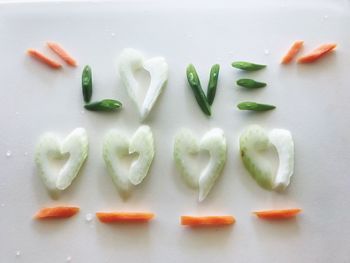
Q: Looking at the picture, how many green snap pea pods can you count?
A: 7